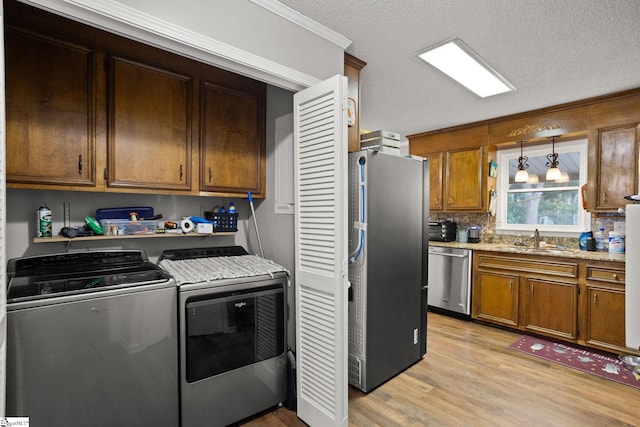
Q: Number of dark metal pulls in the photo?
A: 3